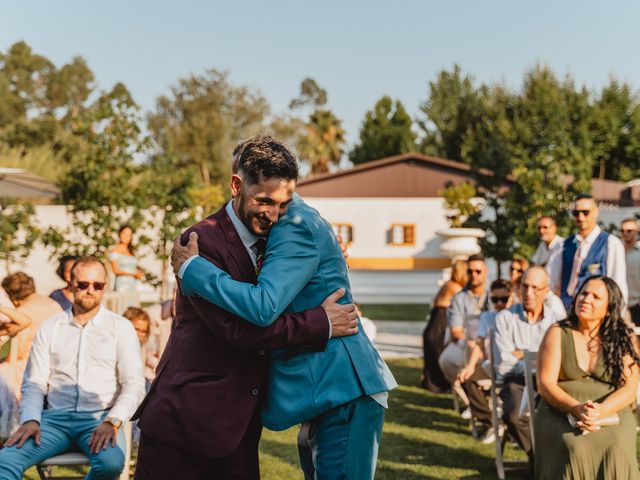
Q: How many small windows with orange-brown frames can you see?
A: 2